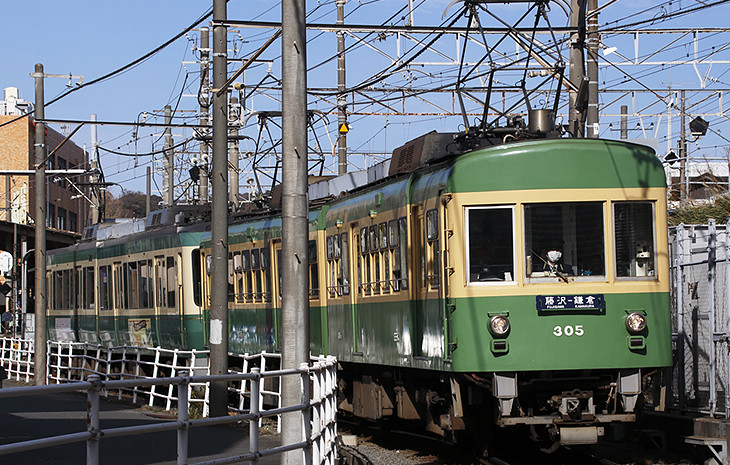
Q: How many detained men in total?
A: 0